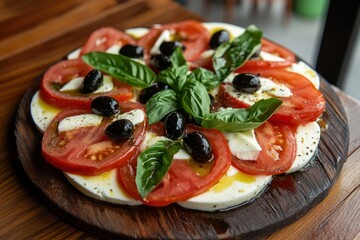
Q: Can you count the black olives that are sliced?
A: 0